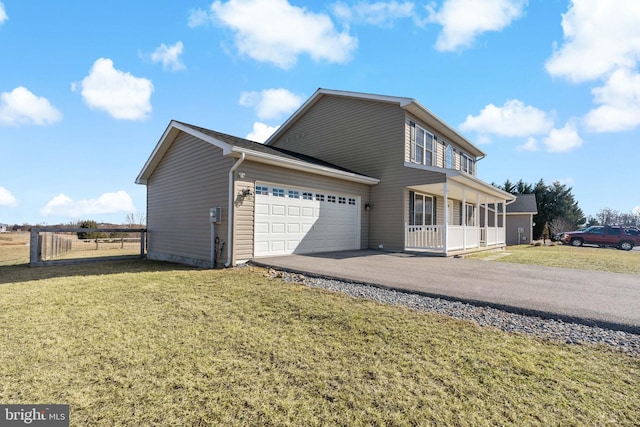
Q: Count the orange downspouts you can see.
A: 0